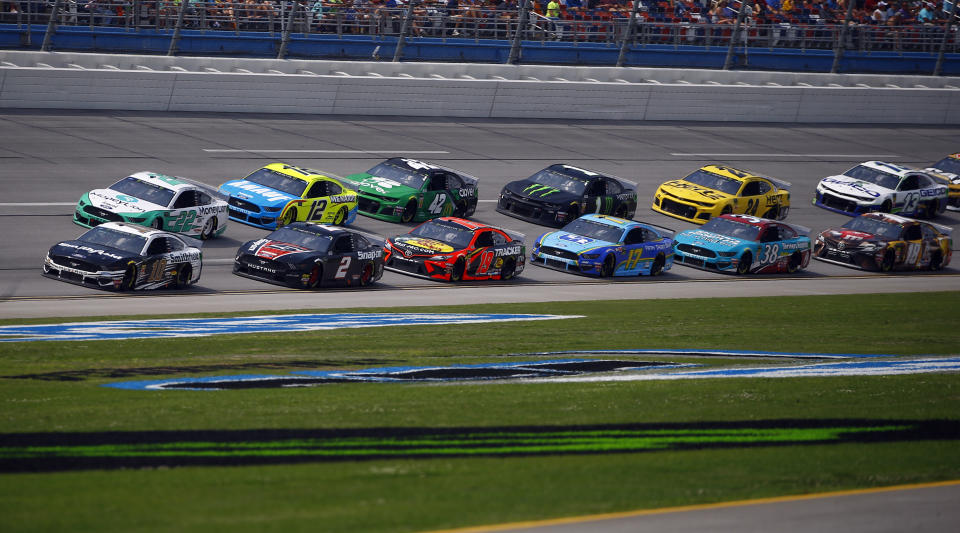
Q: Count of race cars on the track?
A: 13